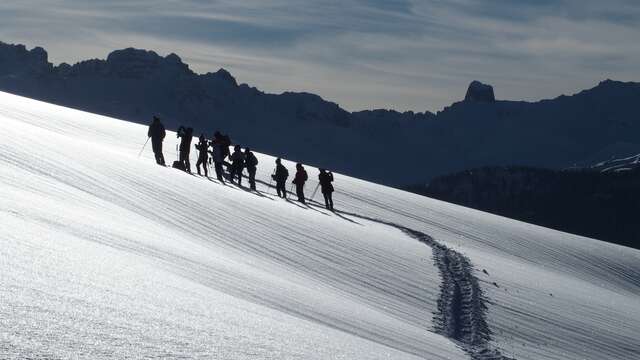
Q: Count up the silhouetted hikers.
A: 9